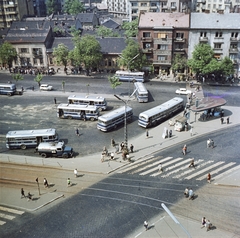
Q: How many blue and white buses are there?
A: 8